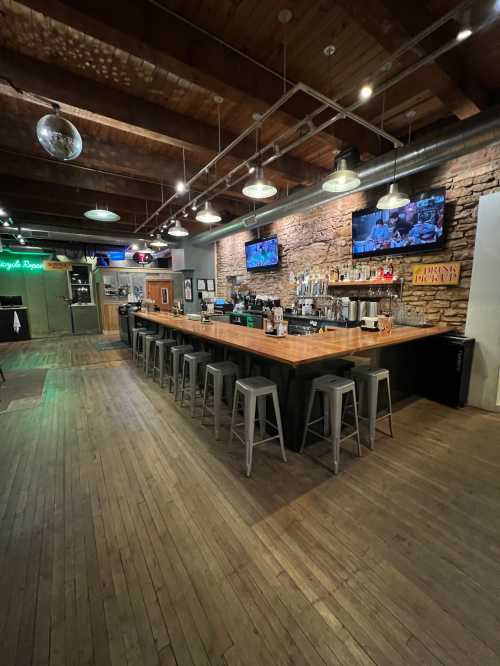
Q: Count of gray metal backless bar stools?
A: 10